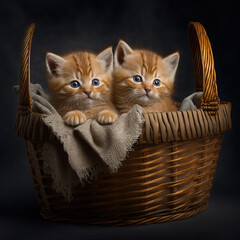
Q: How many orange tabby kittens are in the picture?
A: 2